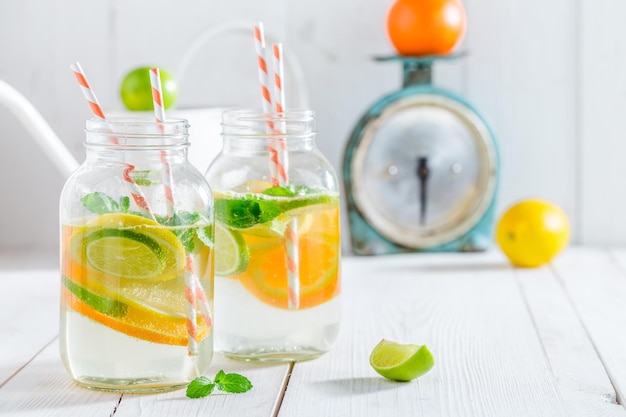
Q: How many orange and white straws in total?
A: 4